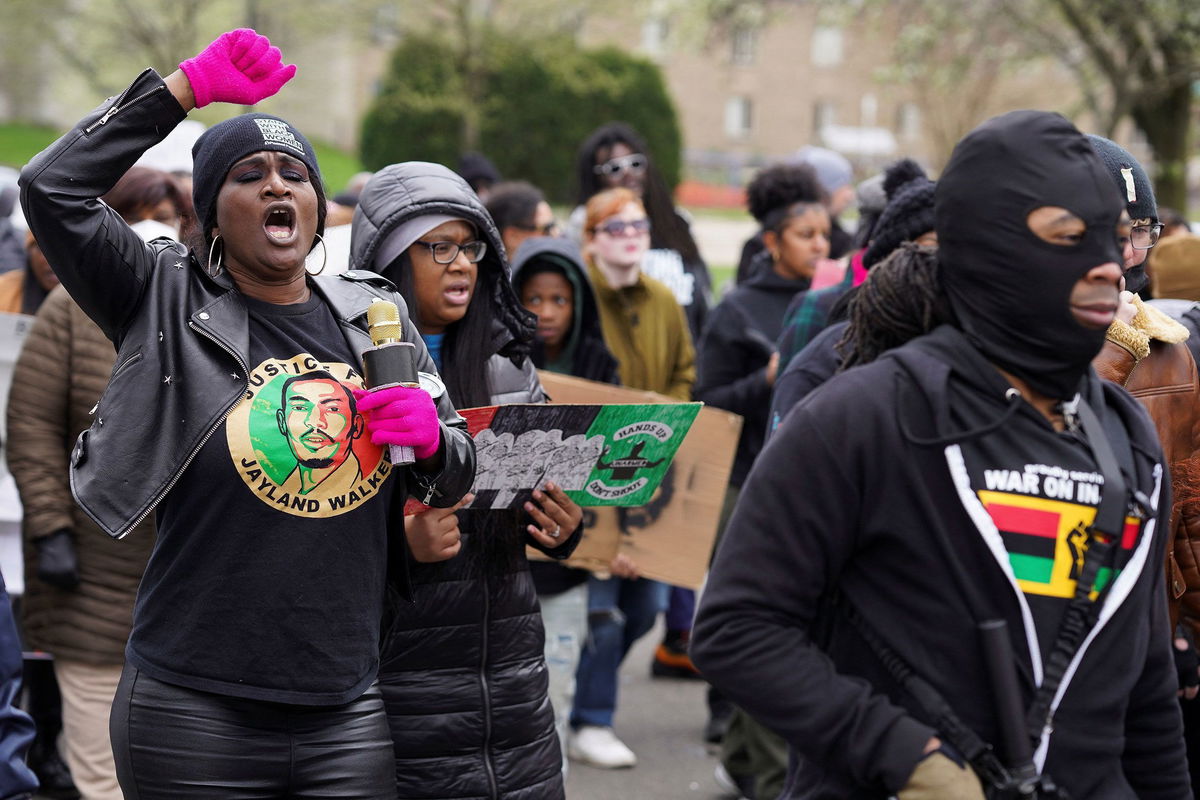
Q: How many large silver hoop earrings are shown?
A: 2